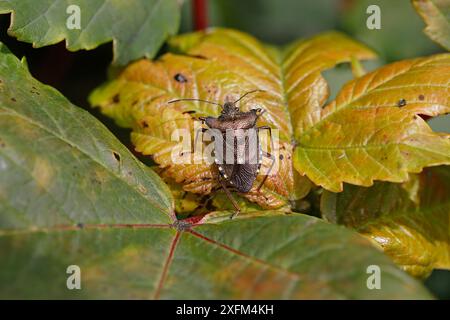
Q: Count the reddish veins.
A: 3